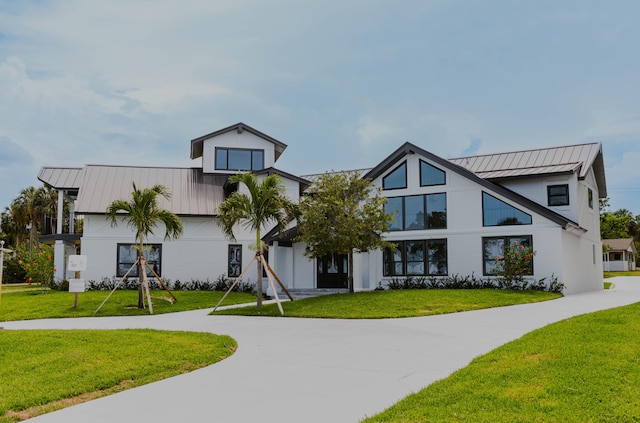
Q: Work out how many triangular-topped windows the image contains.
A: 3